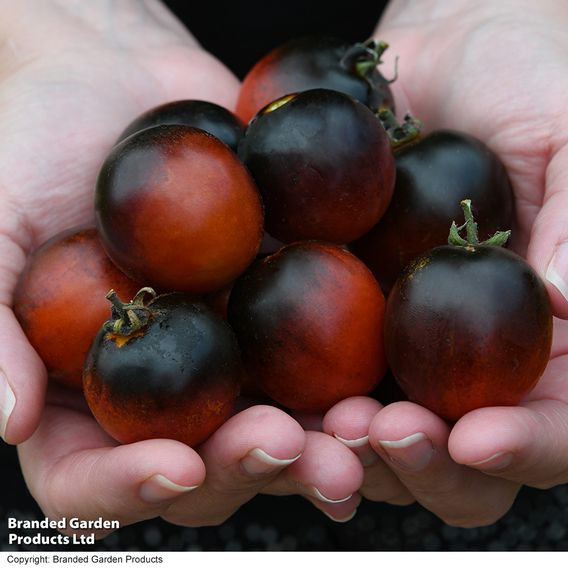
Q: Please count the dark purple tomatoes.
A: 9